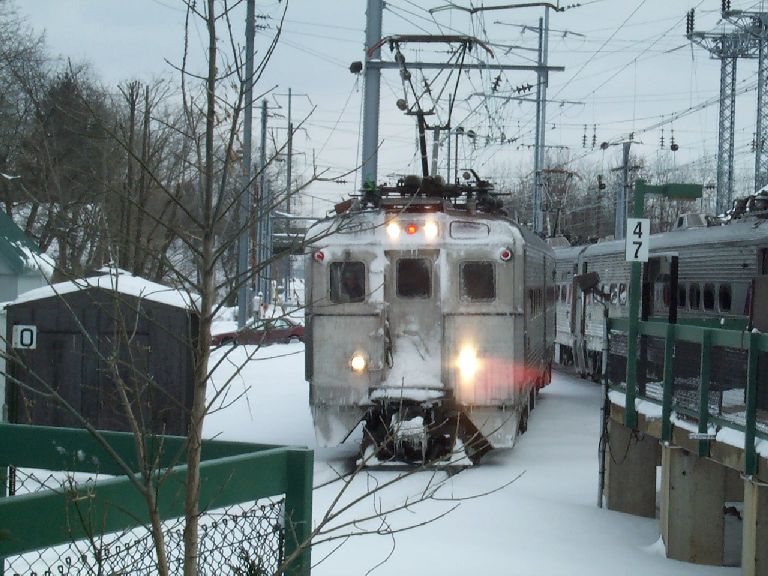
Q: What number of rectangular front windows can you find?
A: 3